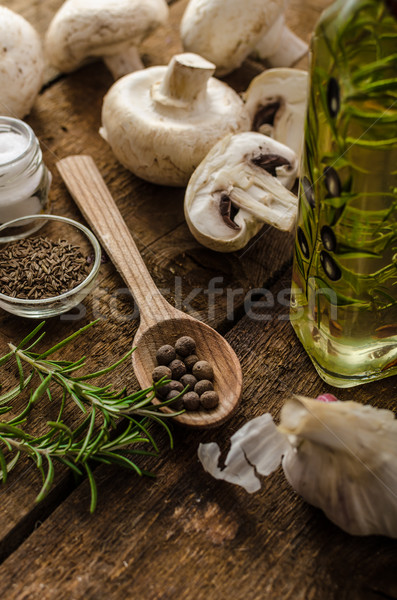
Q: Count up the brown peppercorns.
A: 13